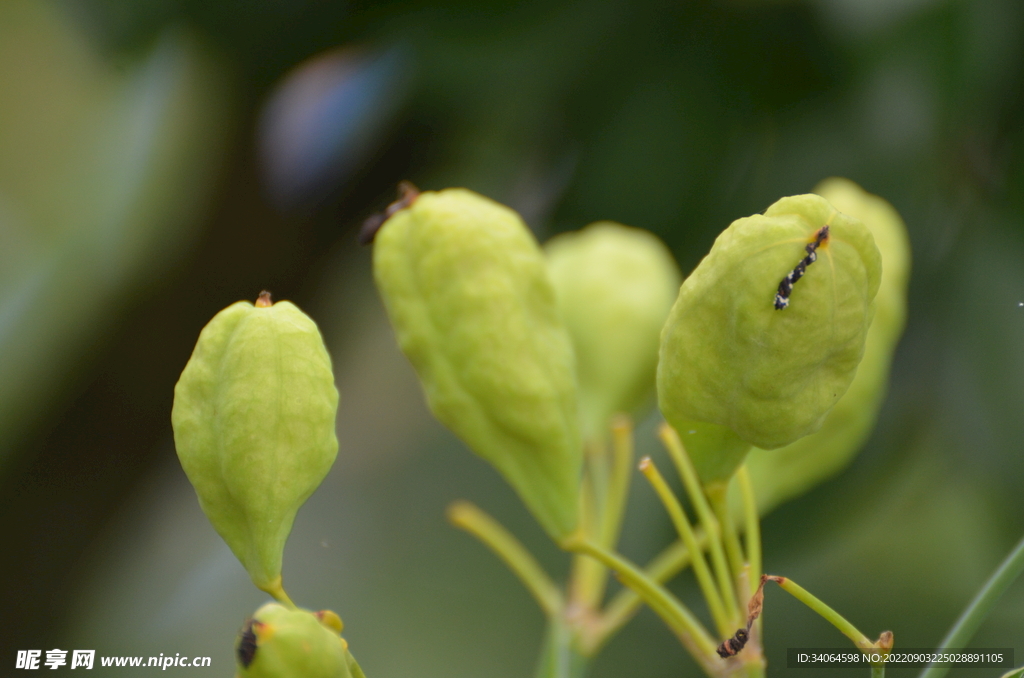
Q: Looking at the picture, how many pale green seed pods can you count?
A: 6